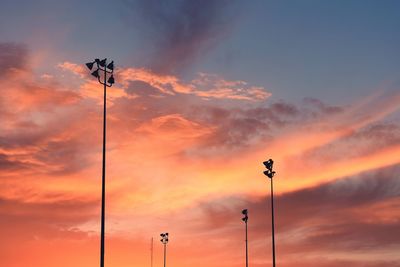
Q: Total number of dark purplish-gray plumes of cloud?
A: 1